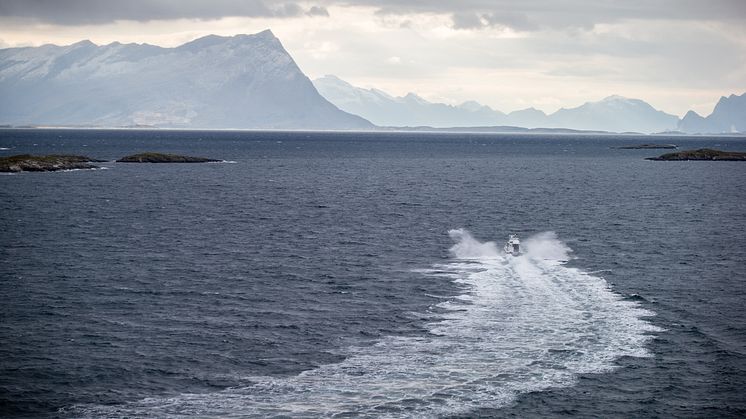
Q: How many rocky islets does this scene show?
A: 4